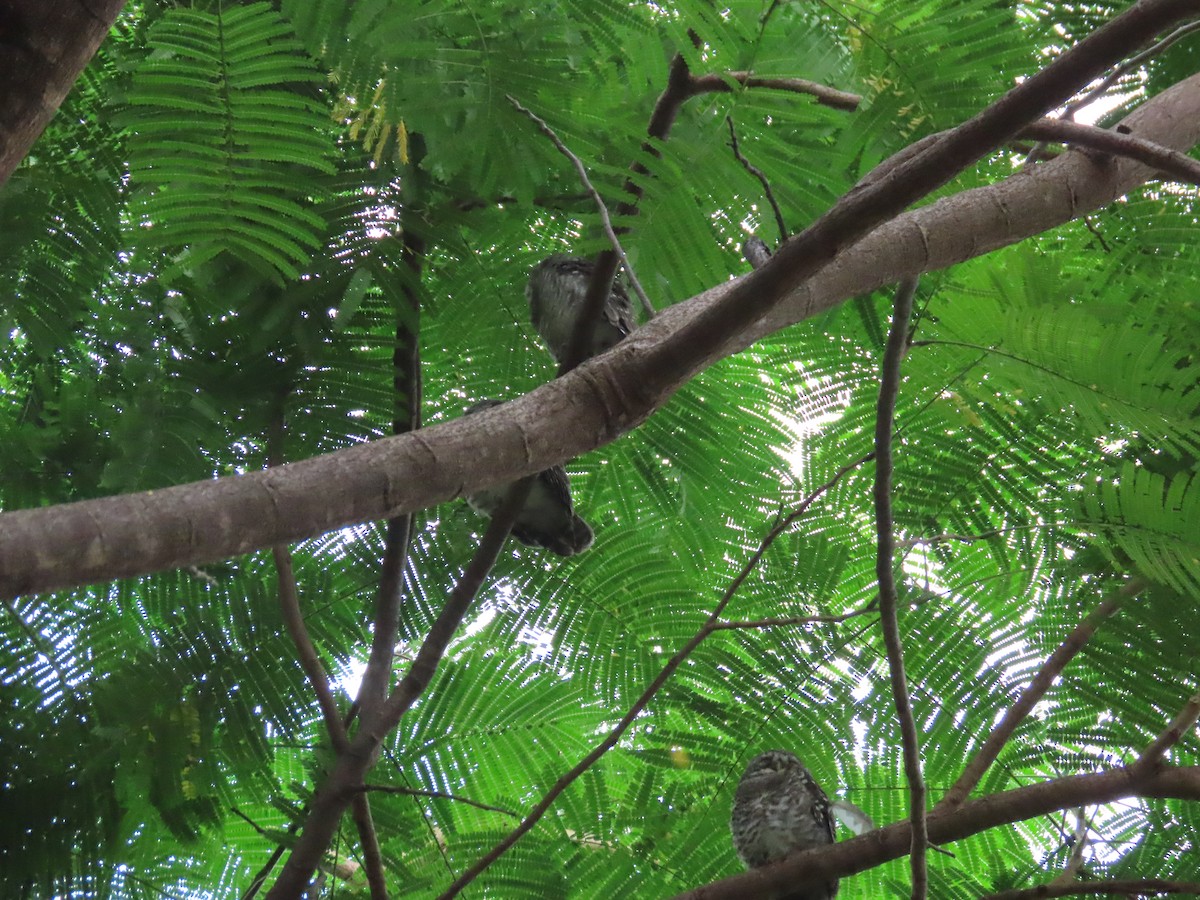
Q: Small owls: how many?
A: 3